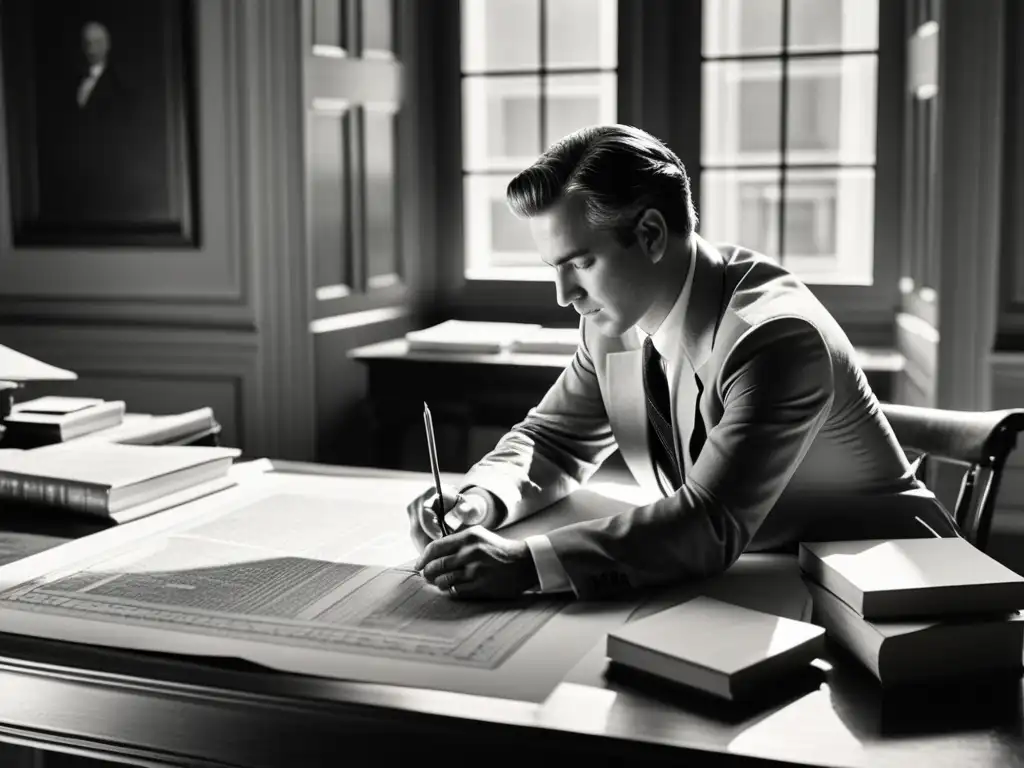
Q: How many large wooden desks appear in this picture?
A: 1